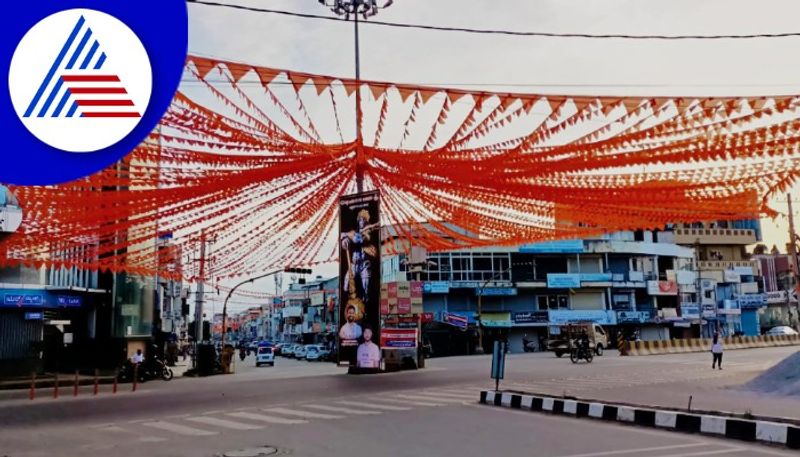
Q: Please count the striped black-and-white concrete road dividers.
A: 1